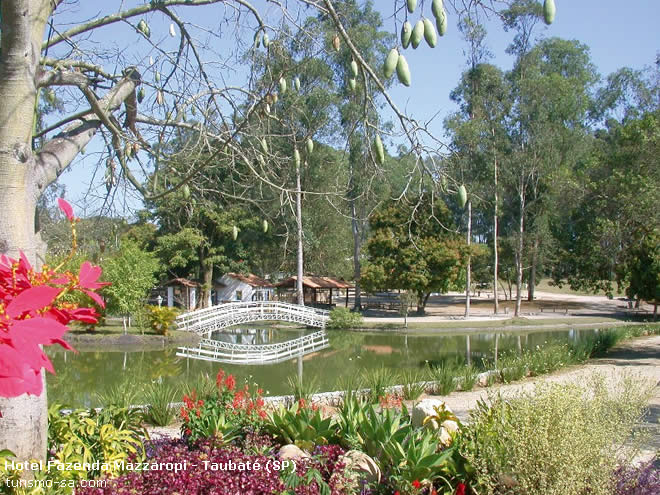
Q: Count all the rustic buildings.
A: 3